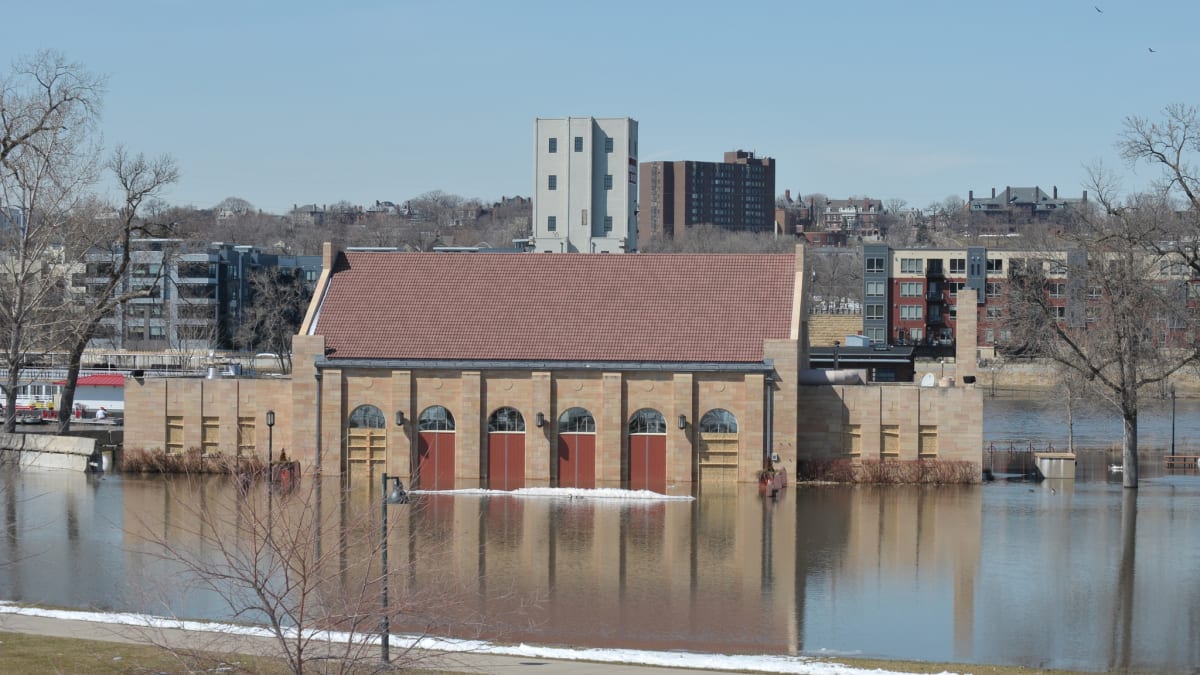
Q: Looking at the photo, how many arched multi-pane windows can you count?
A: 6